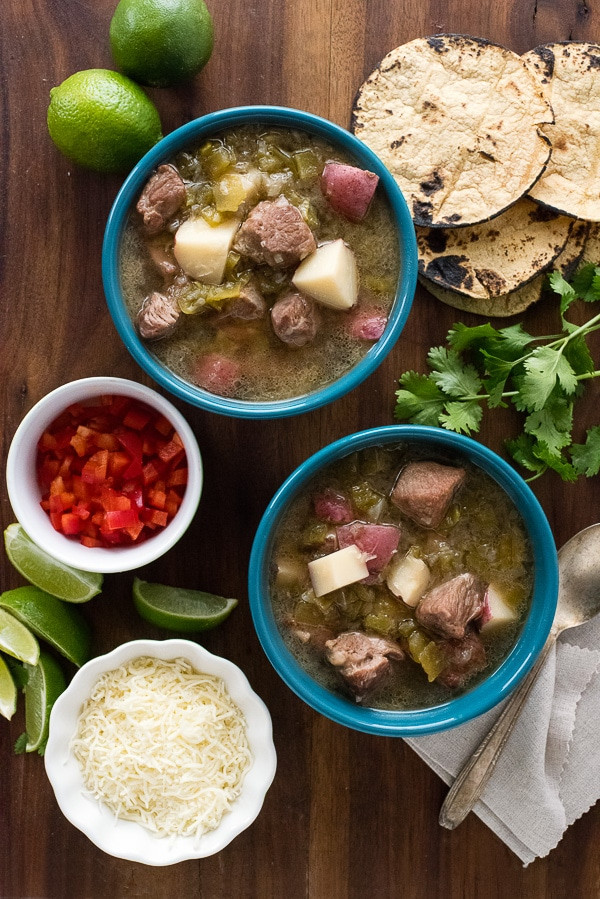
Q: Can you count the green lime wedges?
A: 6